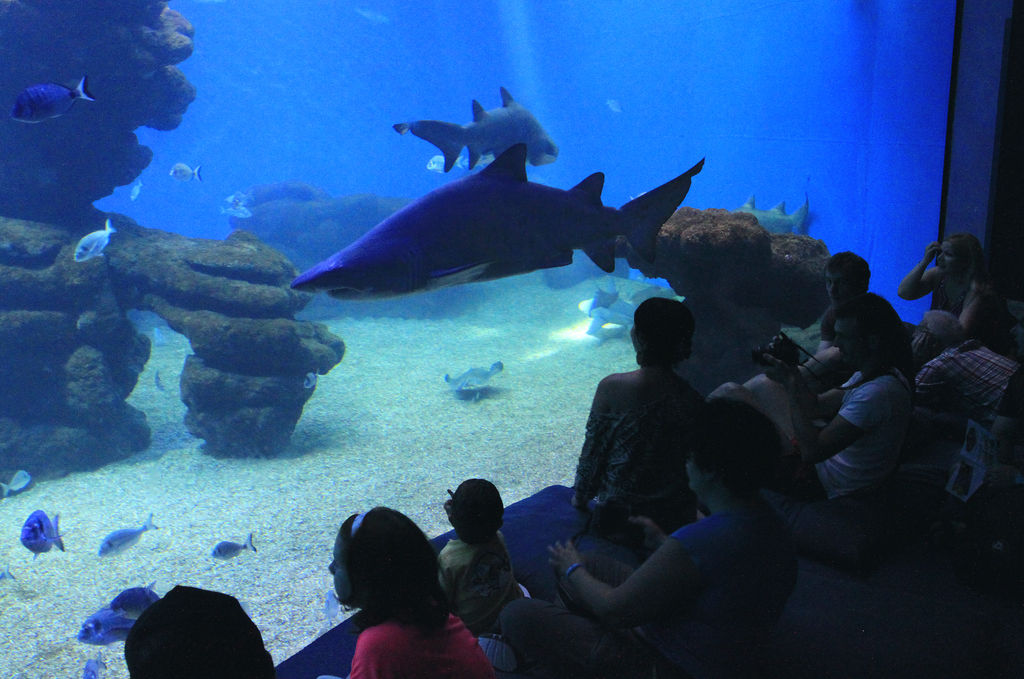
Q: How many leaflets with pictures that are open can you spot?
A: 1